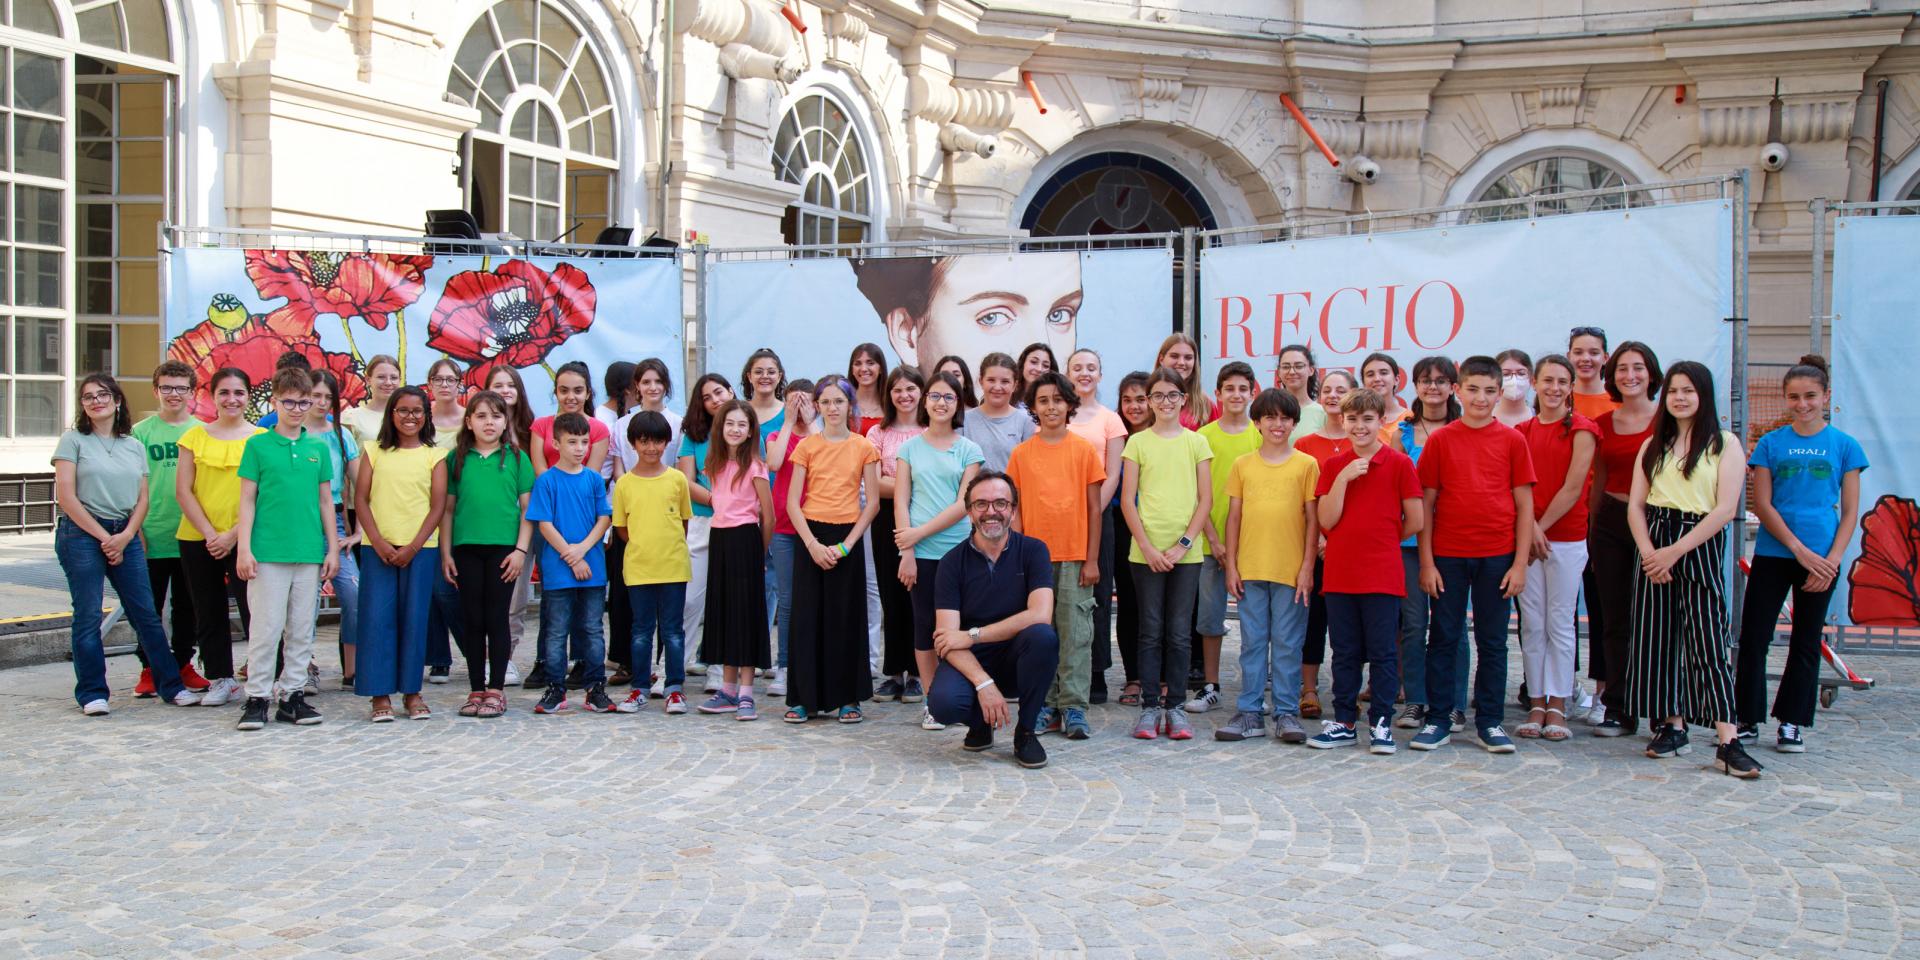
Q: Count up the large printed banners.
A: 4